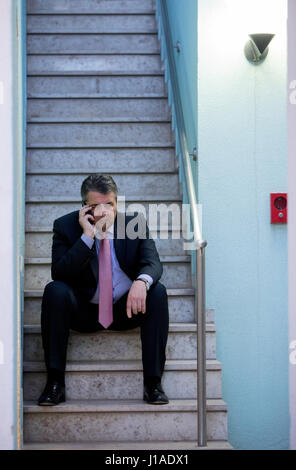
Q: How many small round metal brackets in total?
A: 2